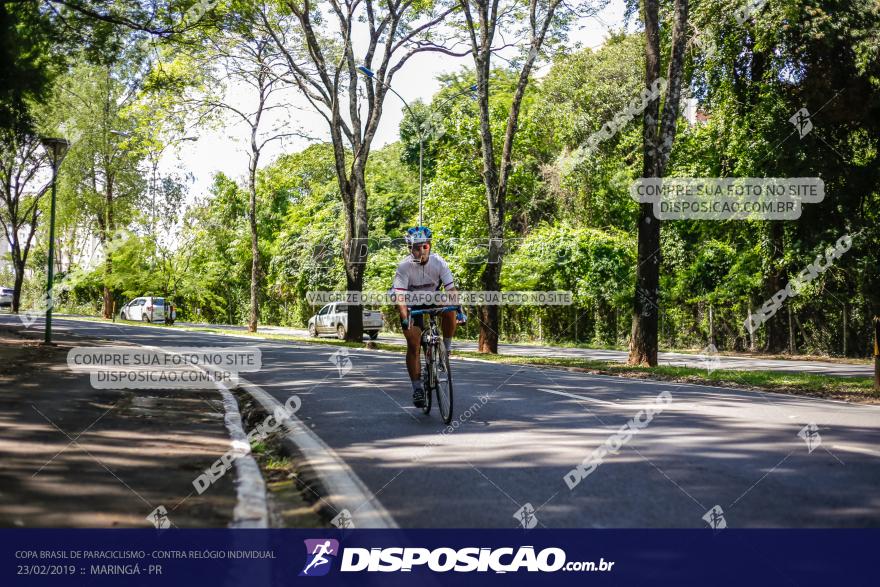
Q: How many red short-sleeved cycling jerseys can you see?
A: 0